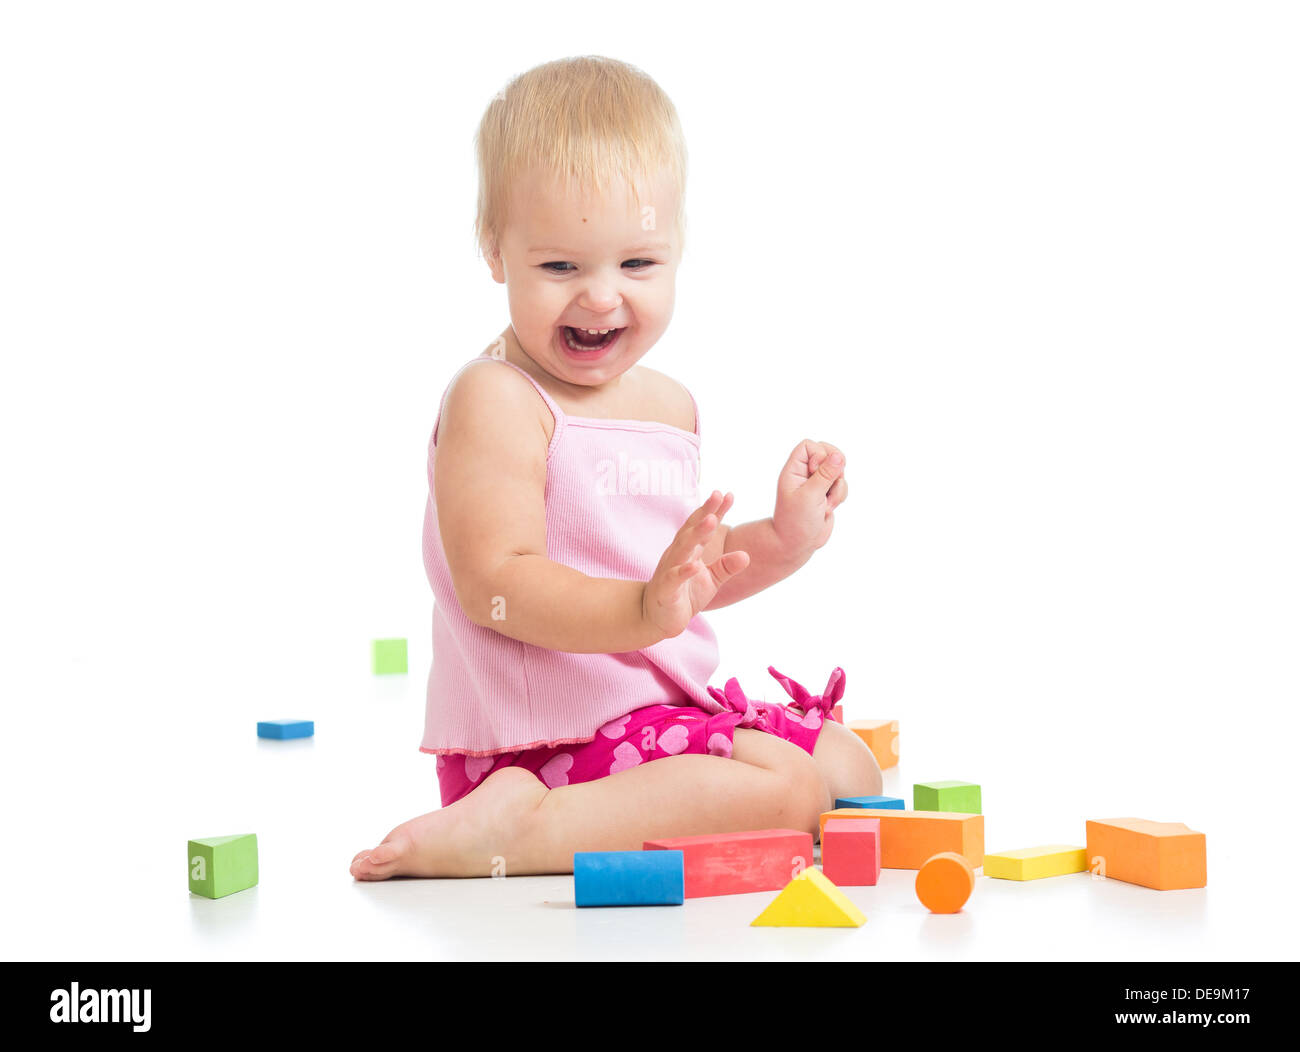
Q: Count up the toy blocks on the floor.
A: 15